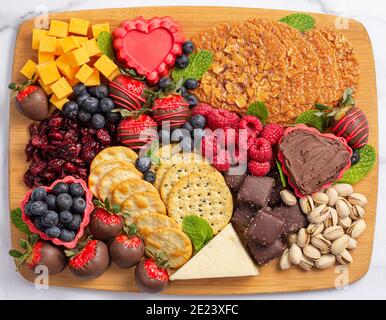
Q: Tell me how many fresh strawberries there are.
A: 10